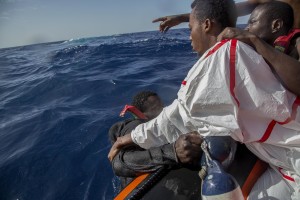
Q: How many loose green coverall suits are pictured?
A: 0